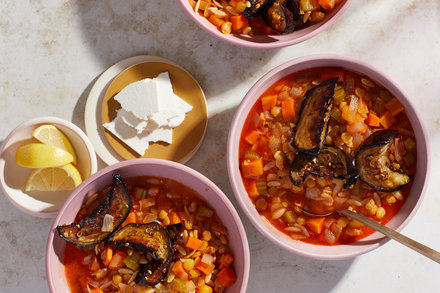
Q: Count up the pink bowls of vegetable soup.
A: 3